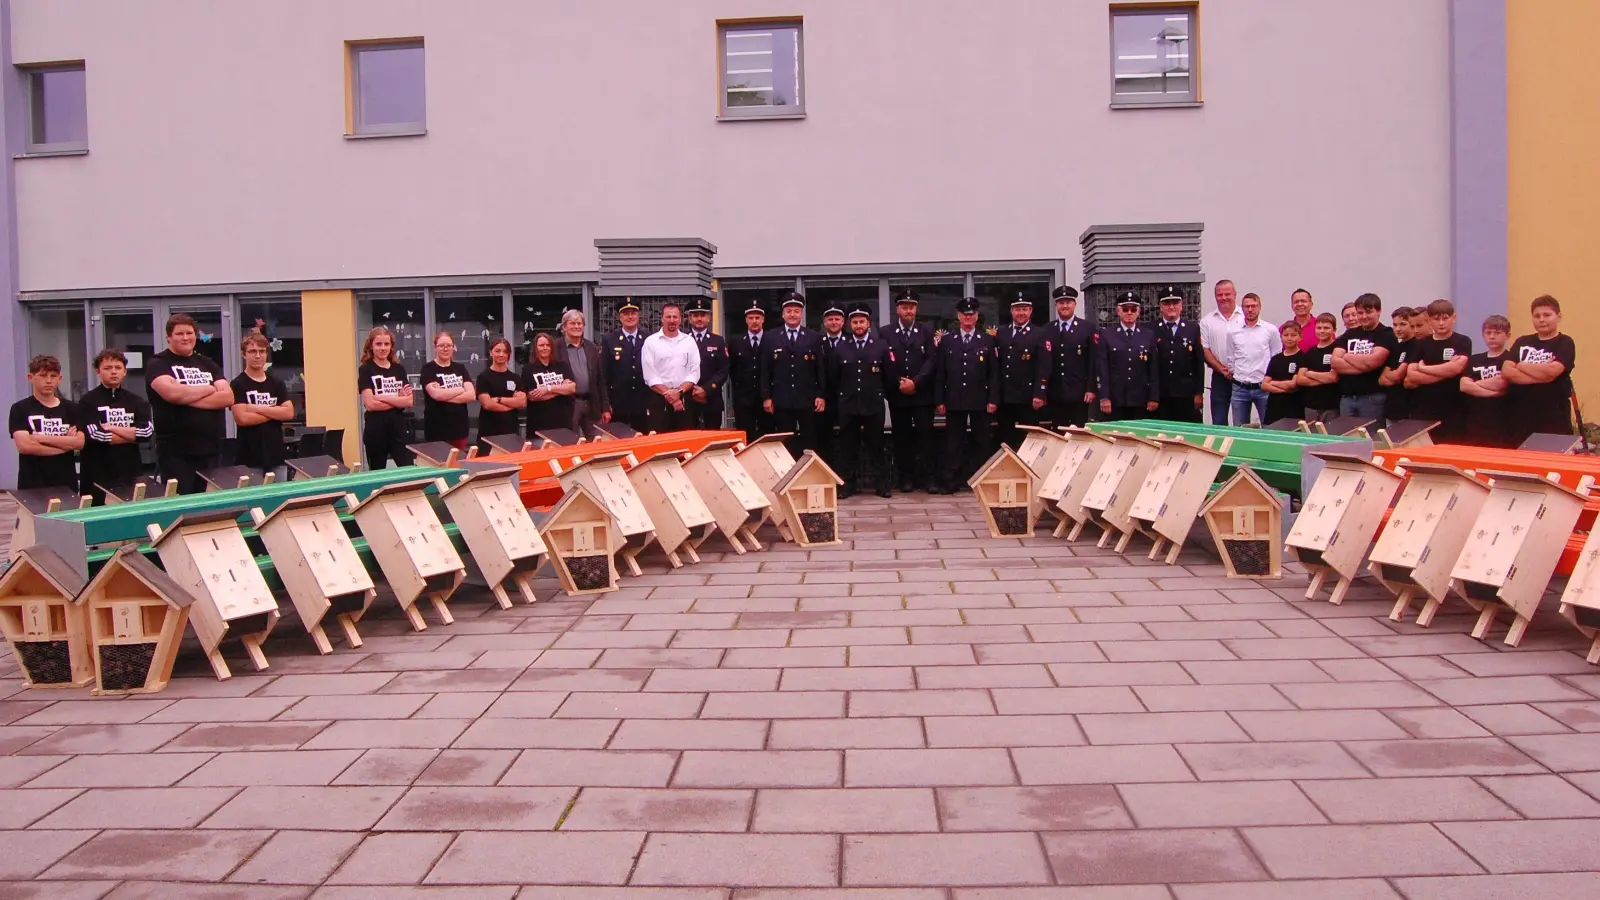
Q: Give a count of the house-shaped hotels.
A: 6